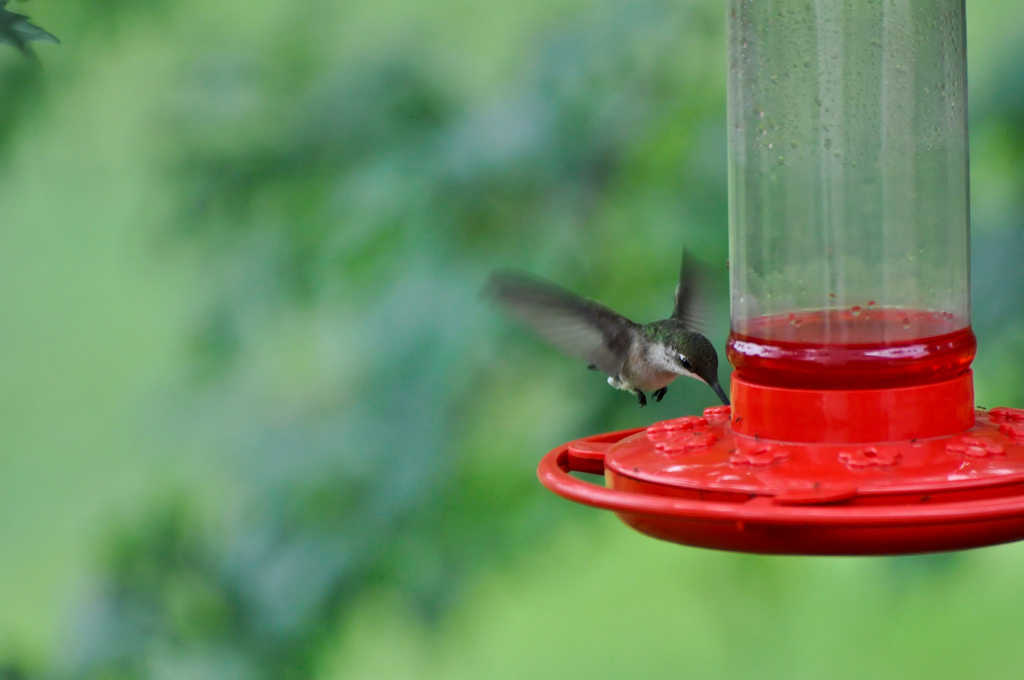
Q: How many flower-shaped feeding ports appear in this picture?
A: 8